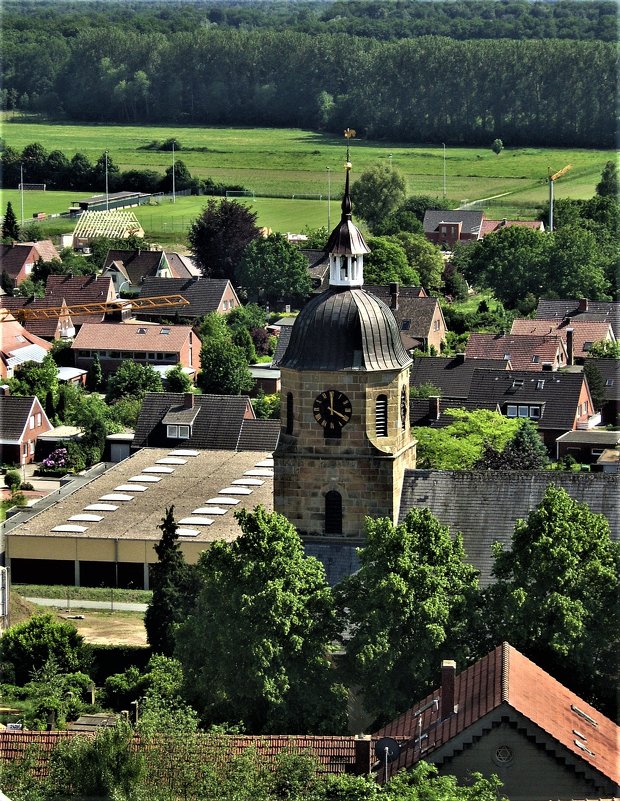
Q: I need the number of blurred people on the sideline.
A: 0